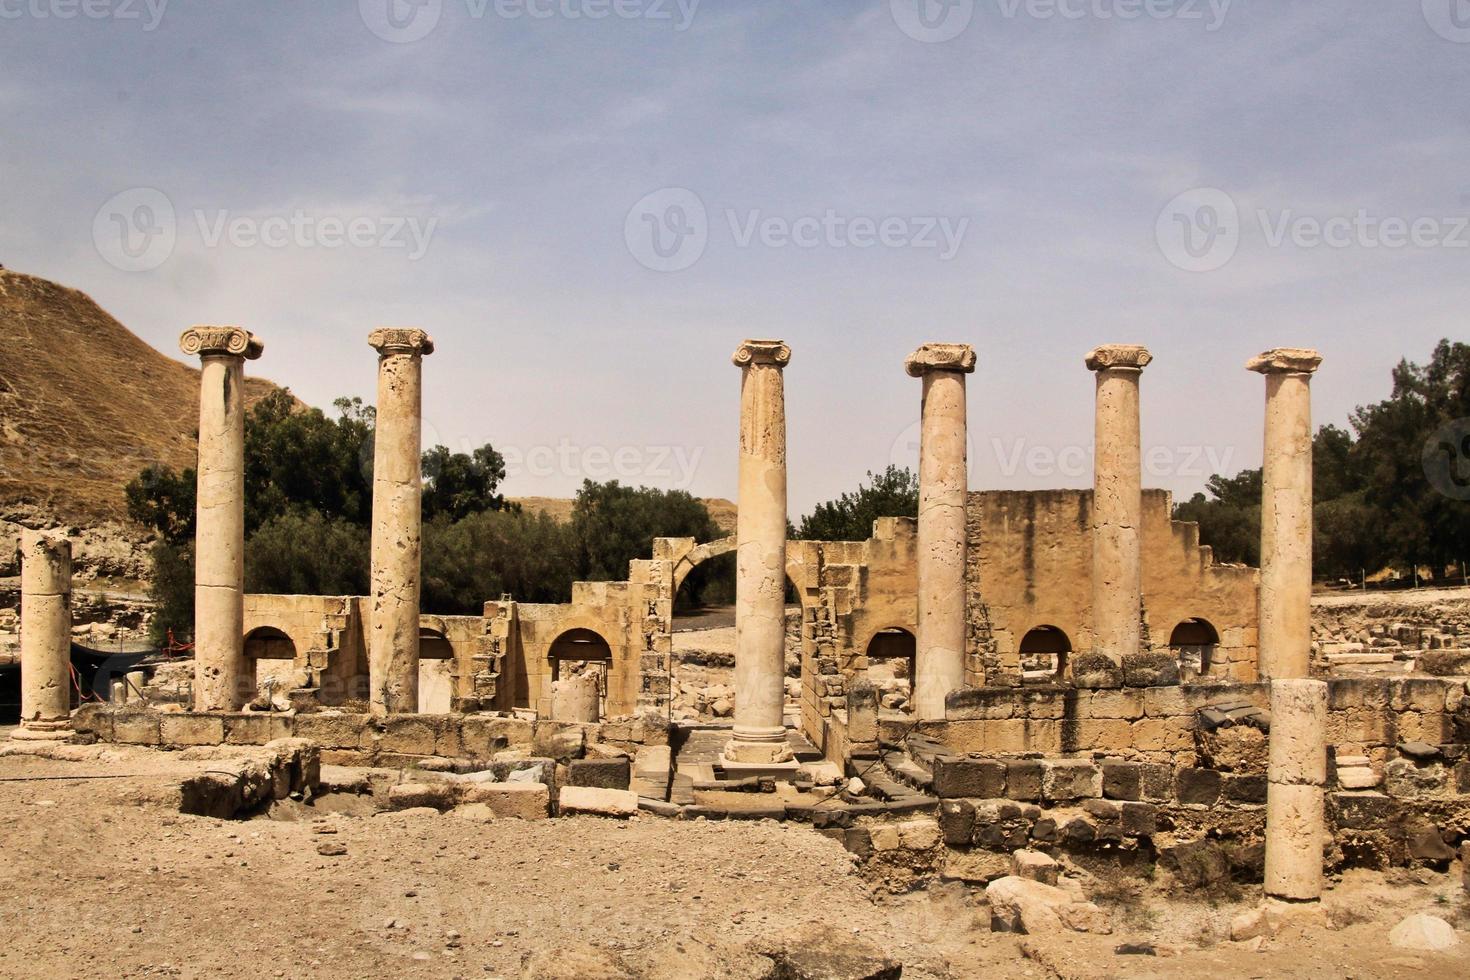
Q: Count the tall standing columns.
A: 6